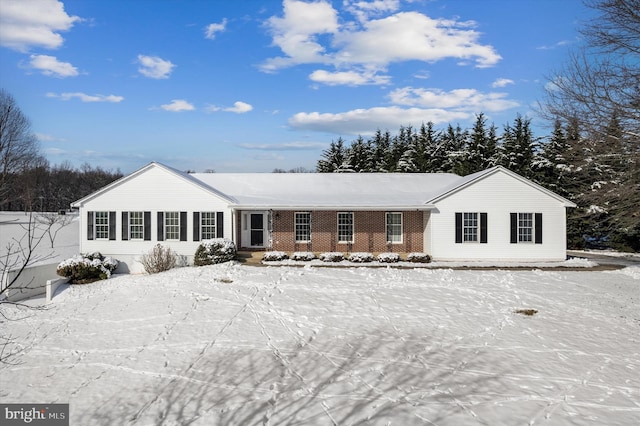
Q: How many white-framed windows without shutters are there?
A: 3